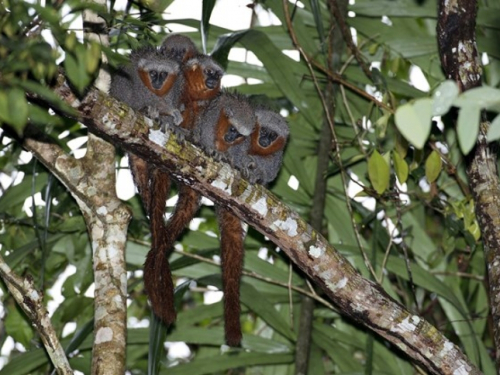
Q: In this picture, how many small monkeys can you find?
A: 5